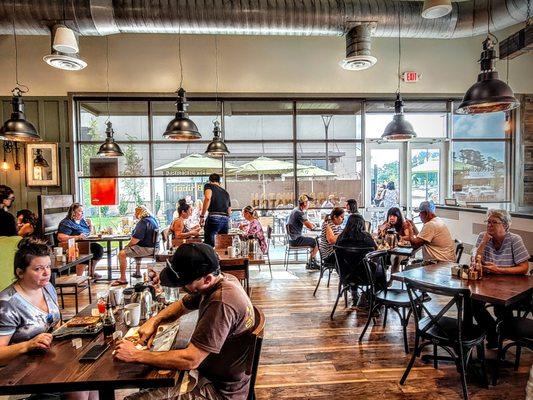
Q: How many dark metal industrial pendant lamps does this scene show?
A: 6